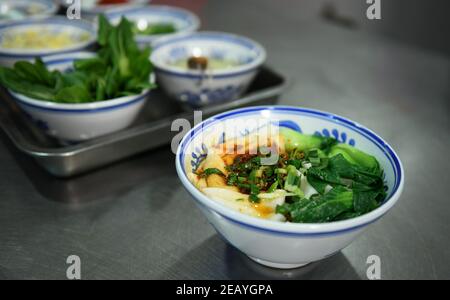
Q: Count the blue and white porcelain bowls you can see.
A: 7